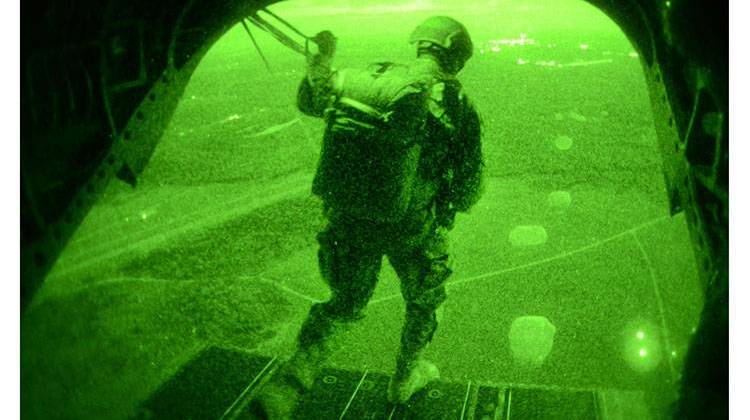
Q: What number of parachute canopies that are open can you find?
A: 4